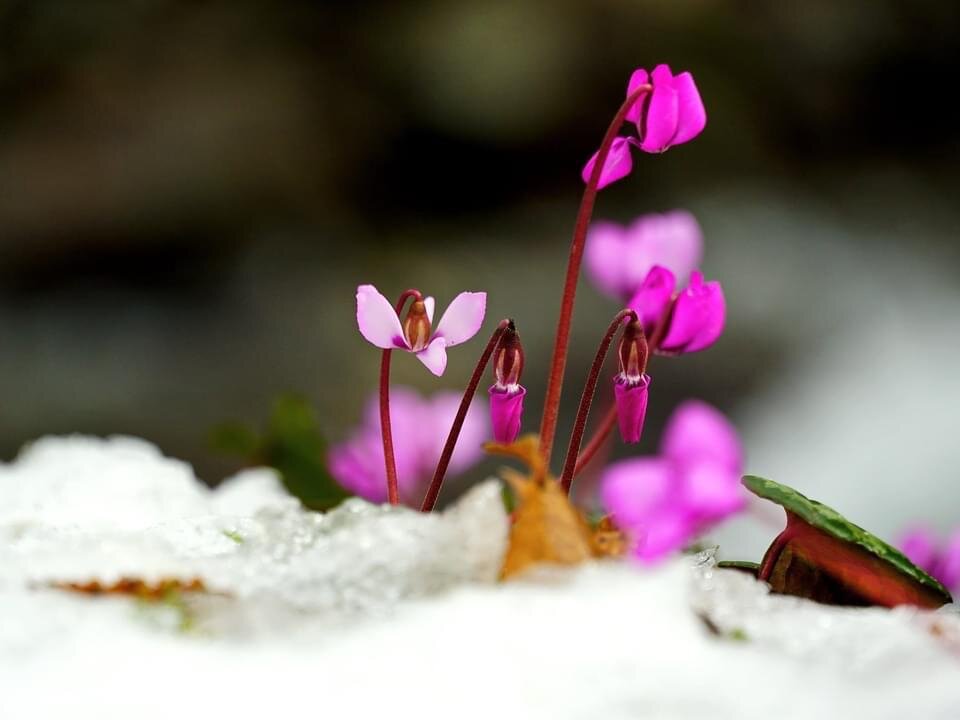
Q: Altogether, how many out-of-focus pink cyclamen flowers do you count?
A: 4